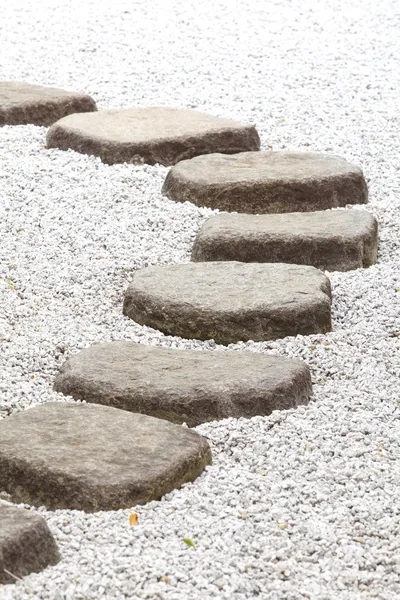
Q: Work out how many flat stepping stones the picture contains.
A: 8